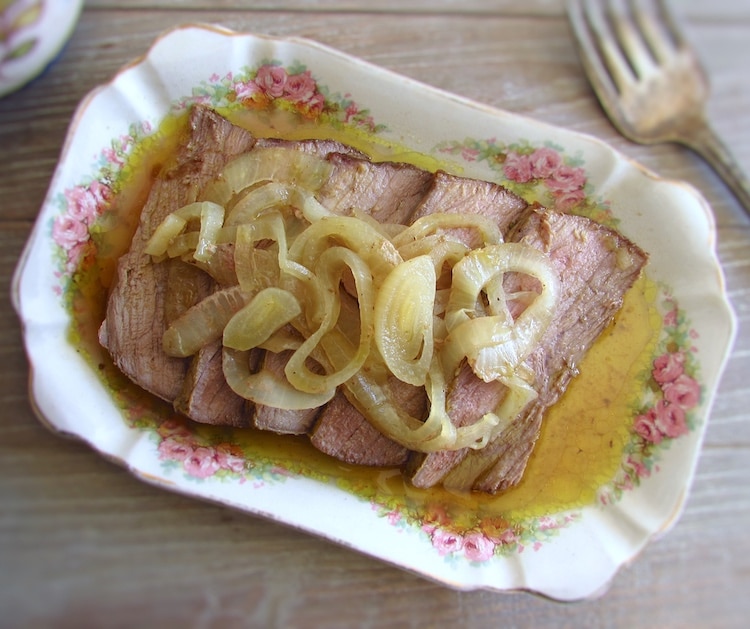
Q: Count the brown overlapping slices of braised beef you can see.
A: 5